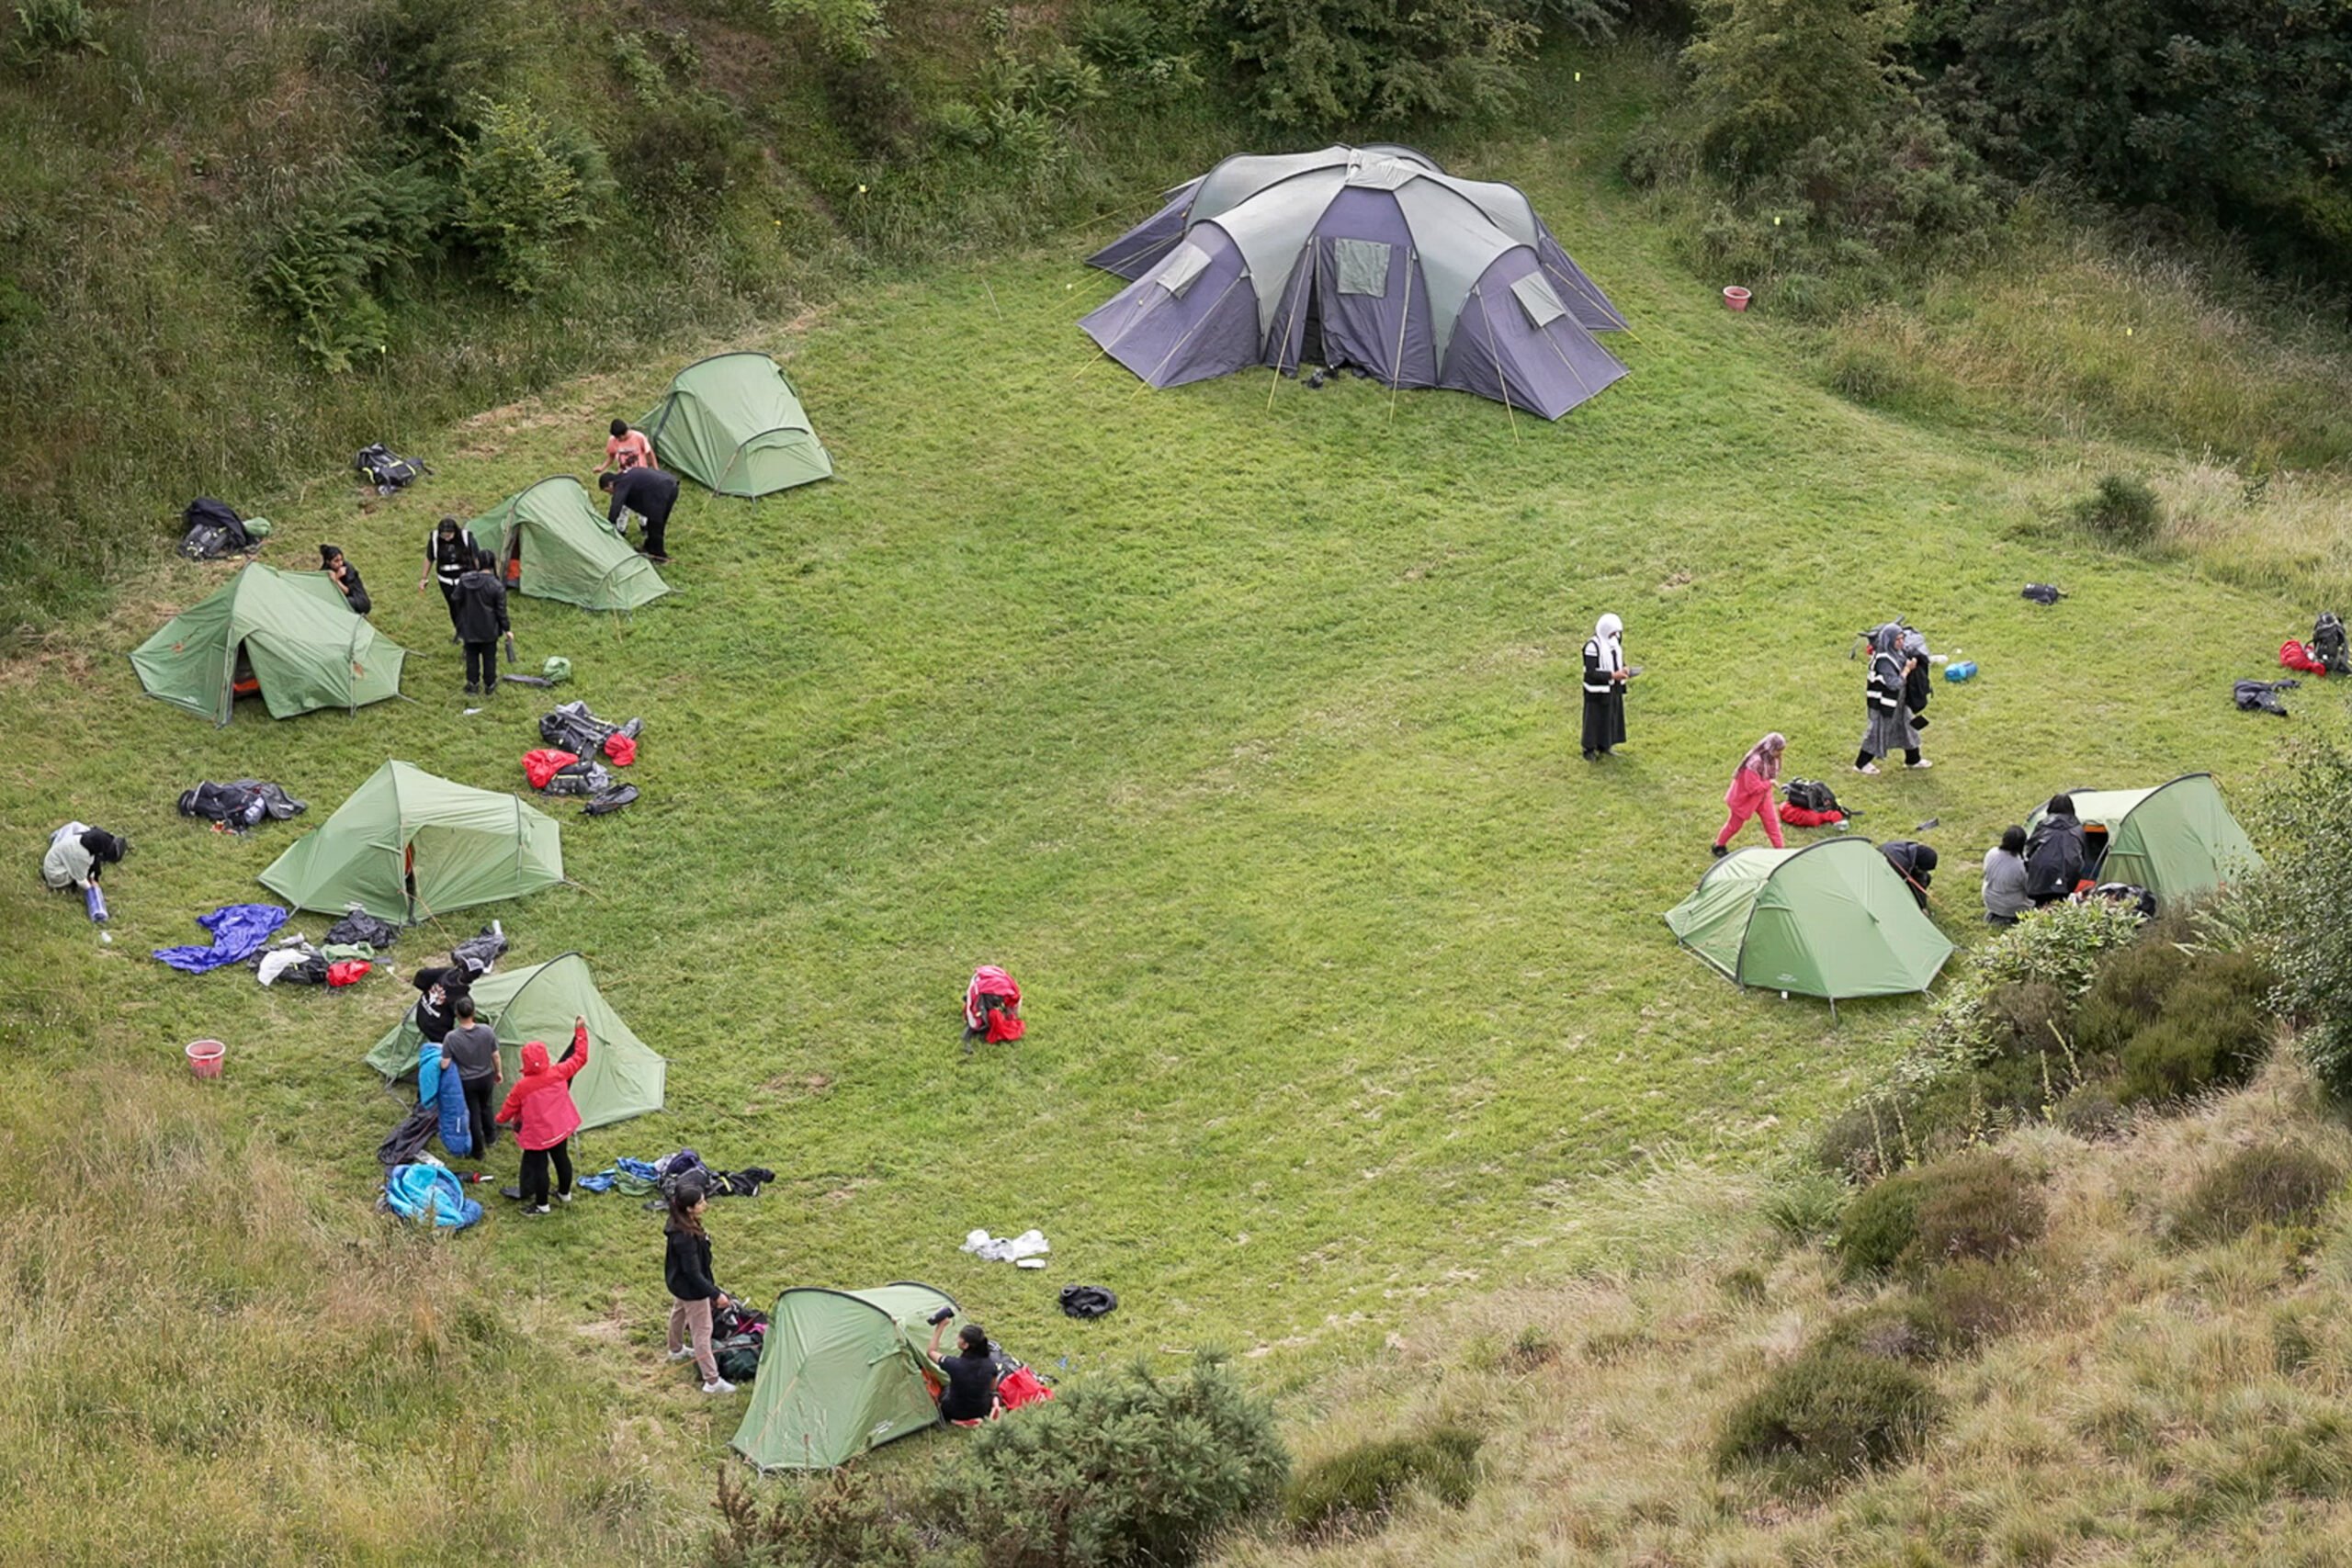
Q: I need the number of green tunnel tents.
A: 8